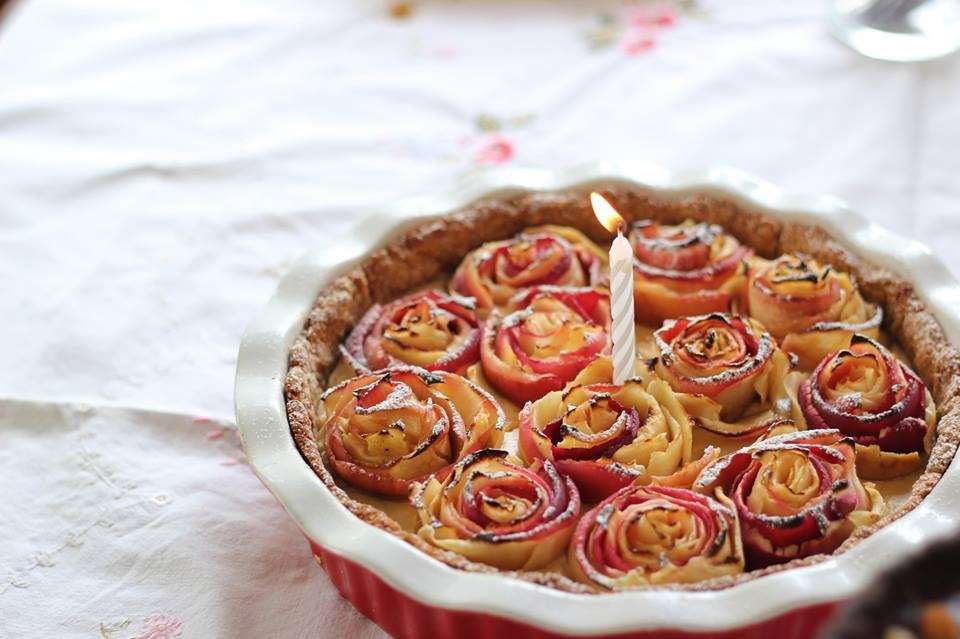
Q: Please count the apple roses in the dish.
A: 12